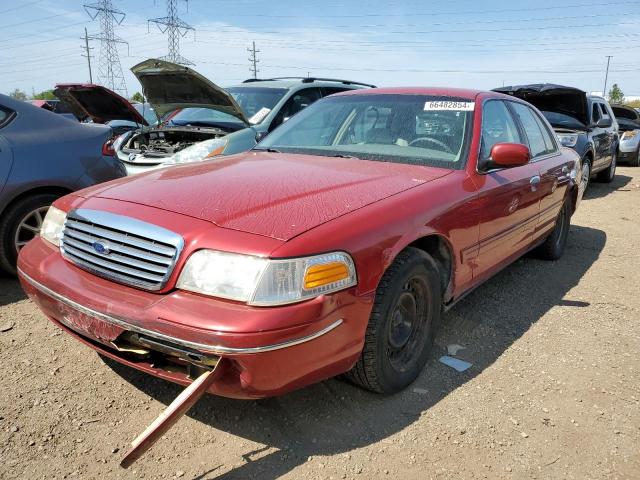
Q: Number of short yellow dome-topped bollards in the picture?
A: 0